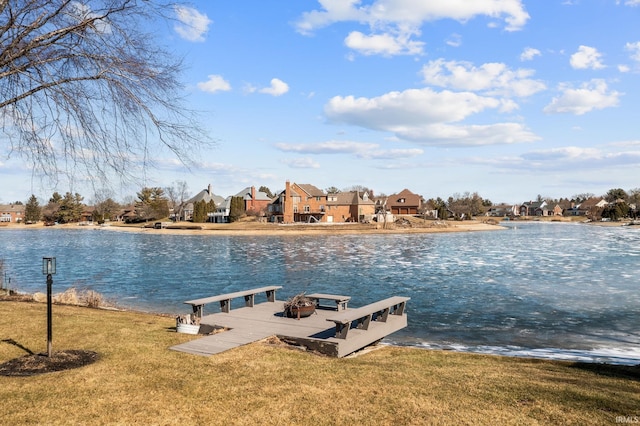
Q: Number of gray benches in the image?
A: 3